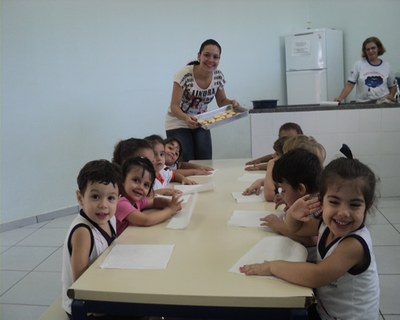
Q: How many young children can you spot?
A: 10